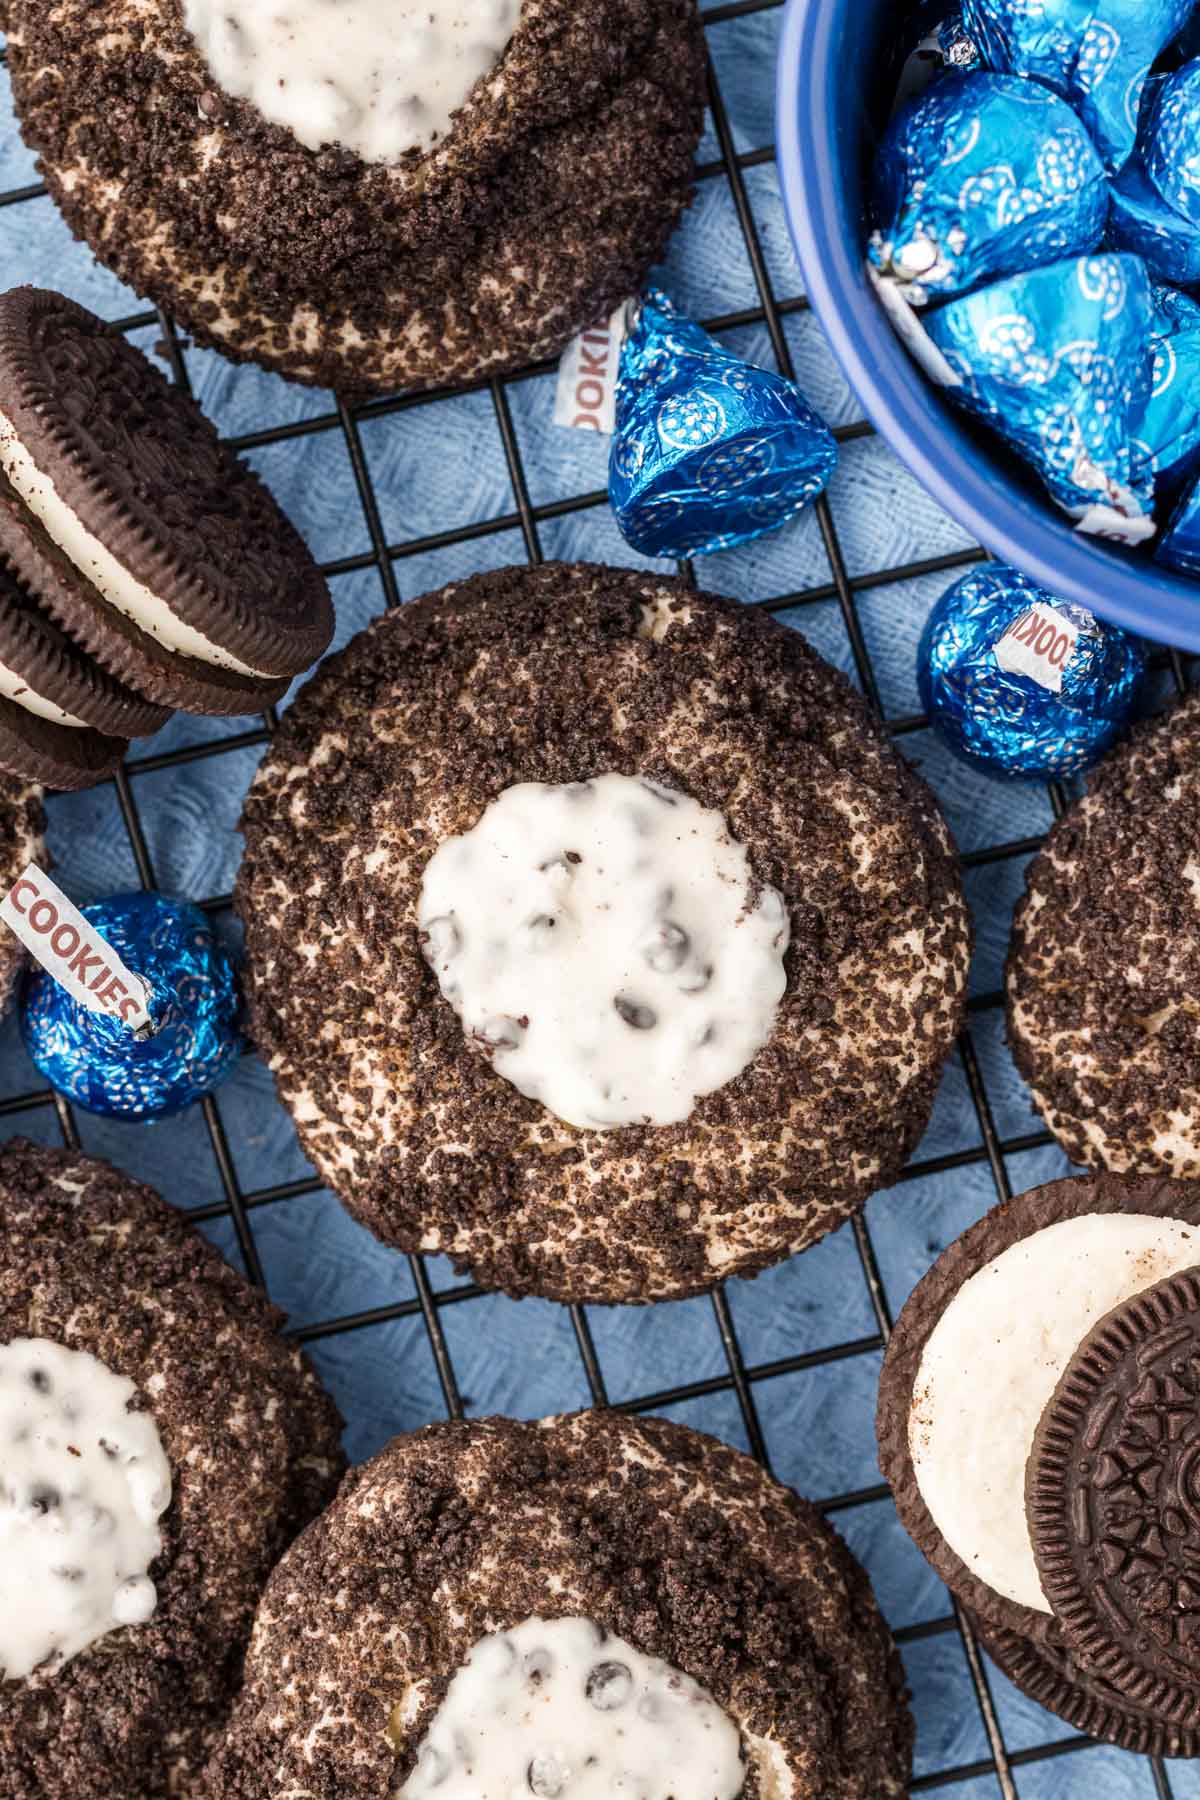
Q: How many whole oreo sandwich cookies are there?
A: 2